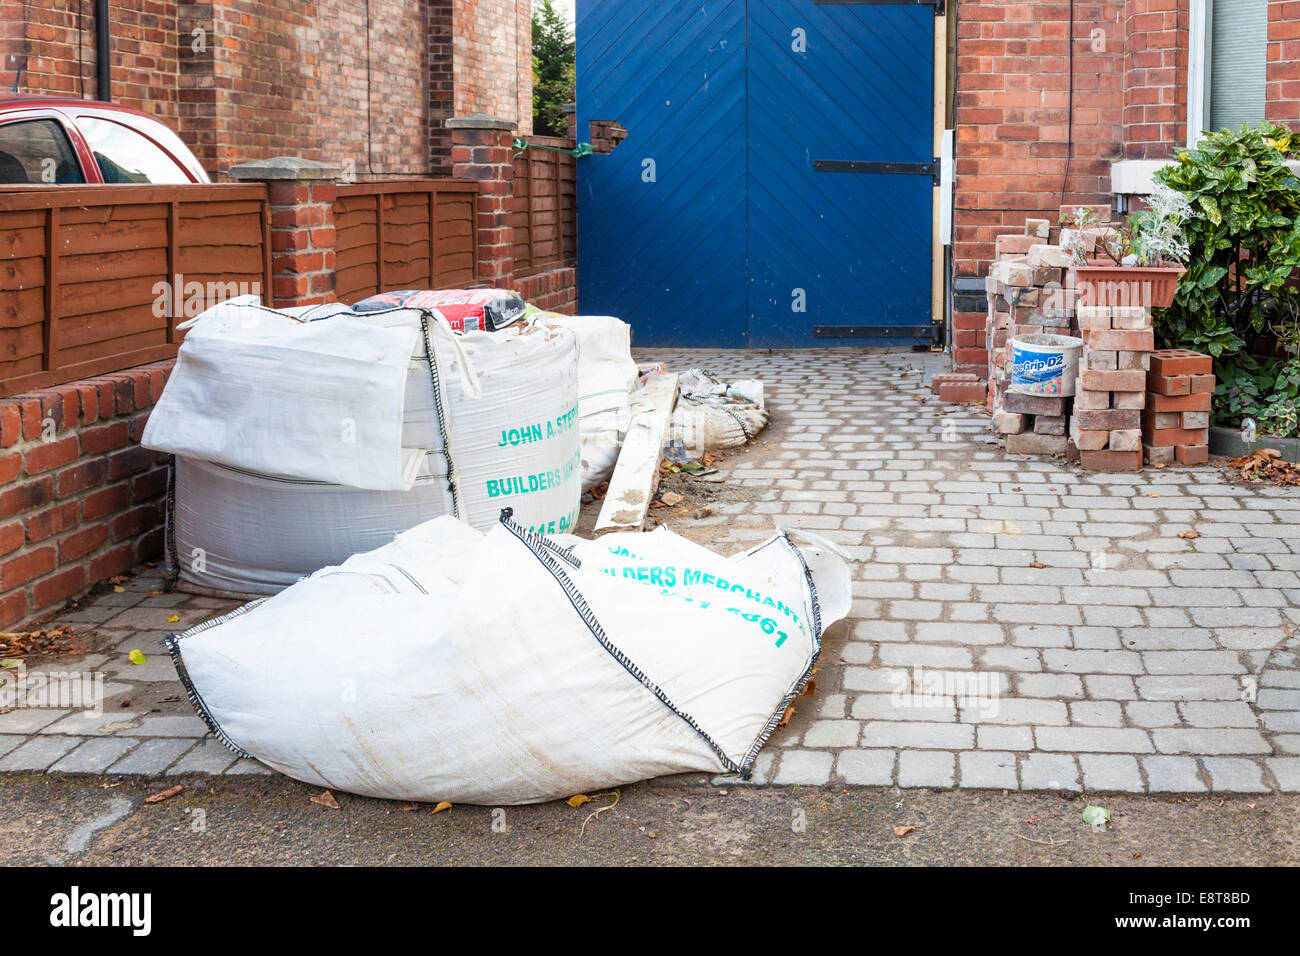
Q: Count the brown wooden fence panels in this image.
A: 3